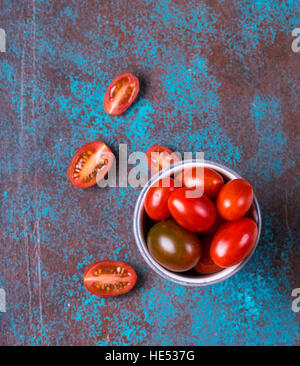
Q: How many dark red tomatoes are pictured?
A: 1